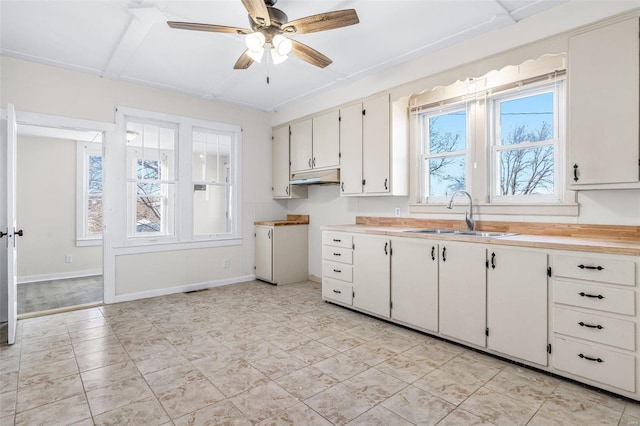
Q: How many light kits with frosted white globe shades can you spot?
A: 1